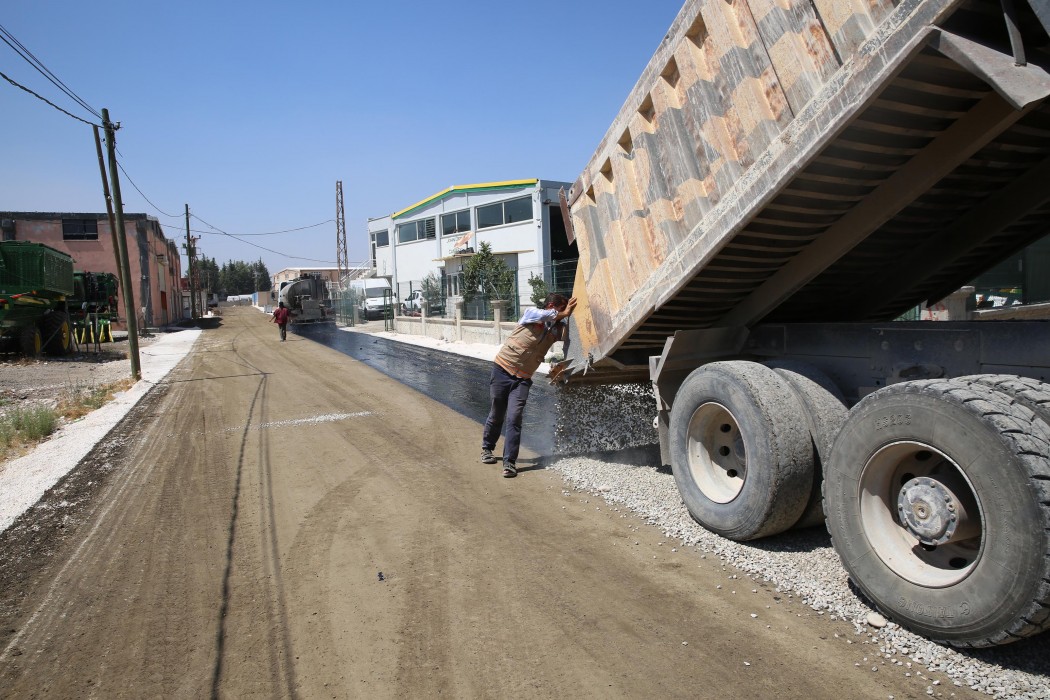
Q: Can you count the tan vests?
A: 1